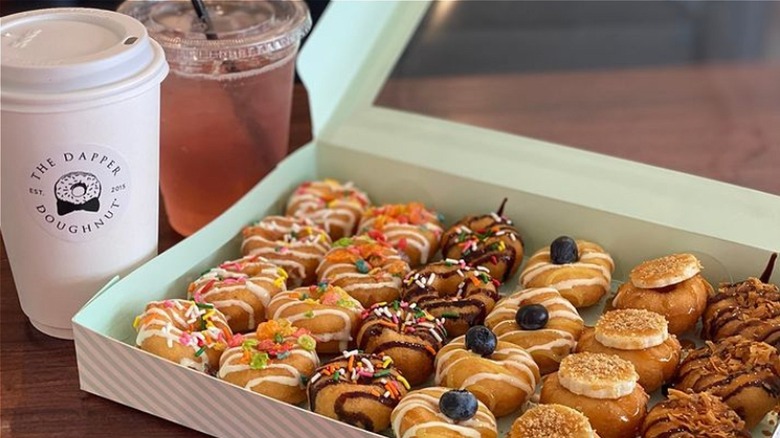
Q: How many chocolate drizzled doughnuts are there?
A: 7